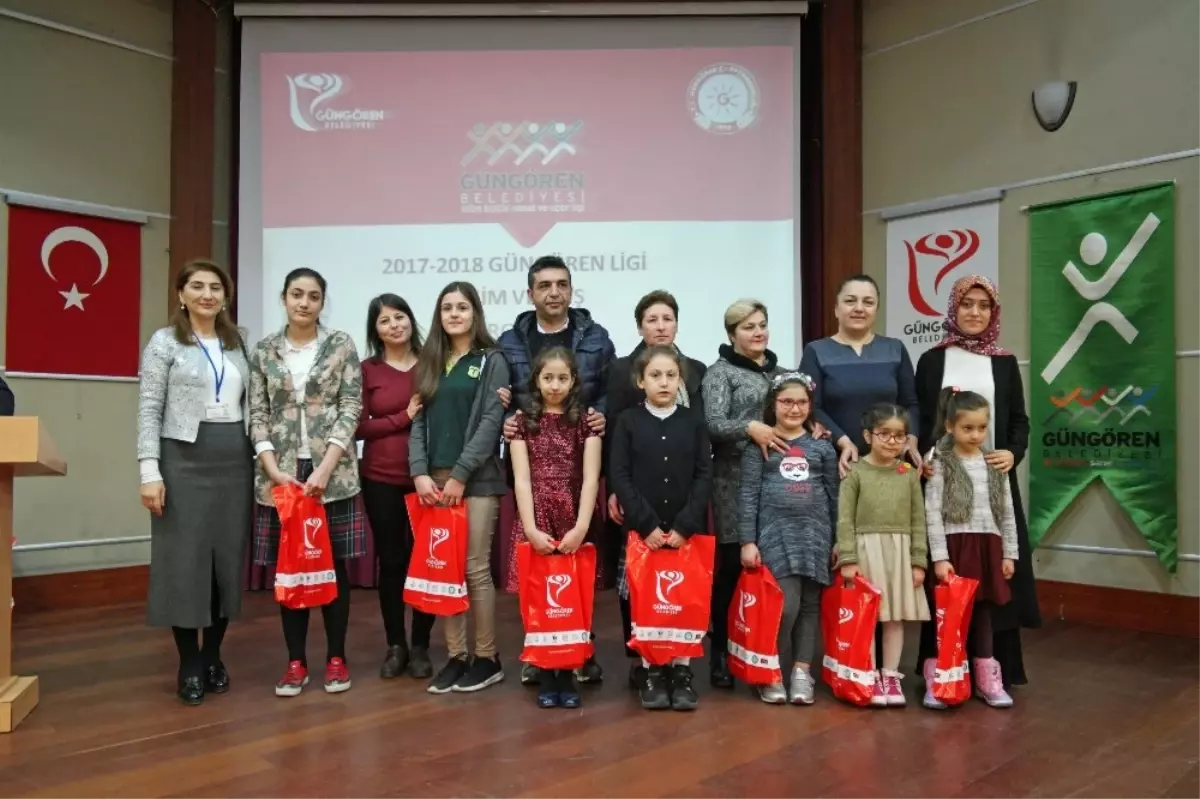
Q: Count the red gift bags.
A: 7